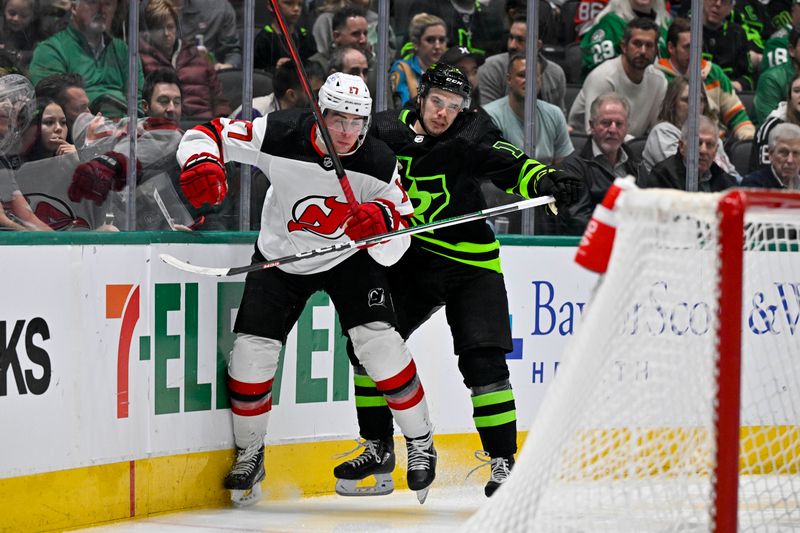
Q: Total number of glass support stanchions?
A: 5